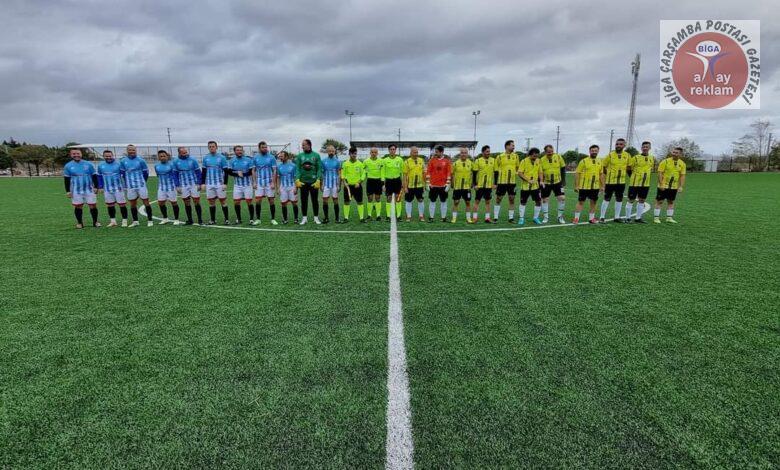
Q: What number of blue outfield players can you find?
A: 10